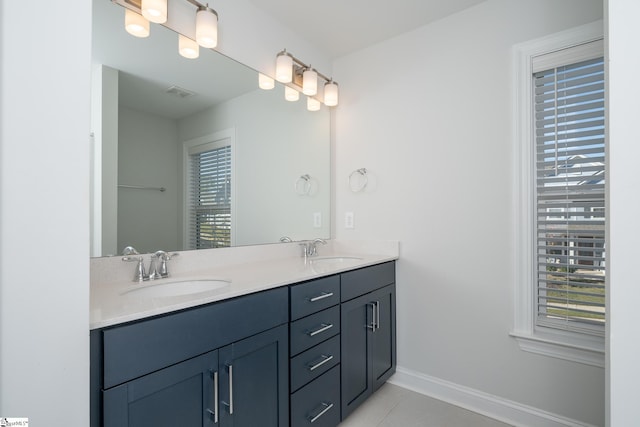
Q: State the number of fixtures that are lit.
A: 2